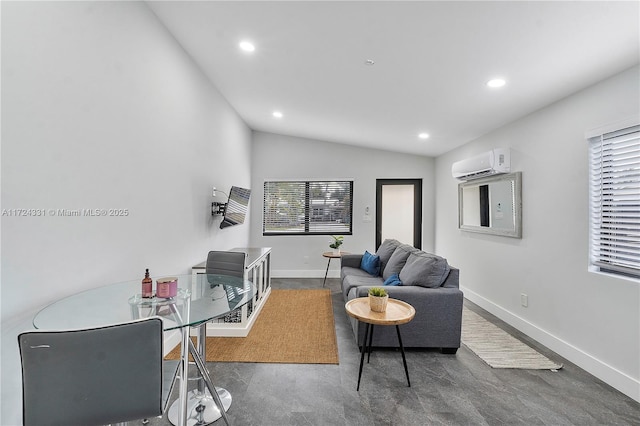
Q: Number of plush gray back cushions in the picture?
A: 3